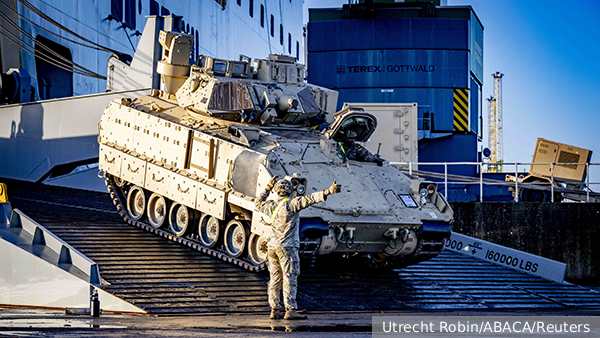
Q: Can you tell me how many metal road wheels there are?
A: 6